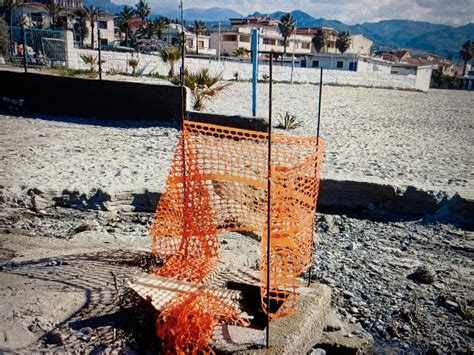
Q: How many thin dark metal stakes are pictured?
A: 3